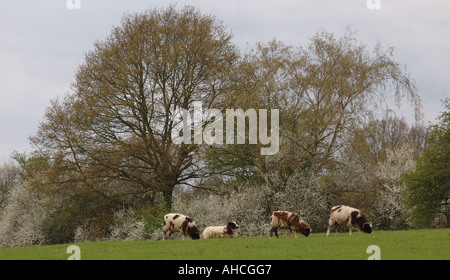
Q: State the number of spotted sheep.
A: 4